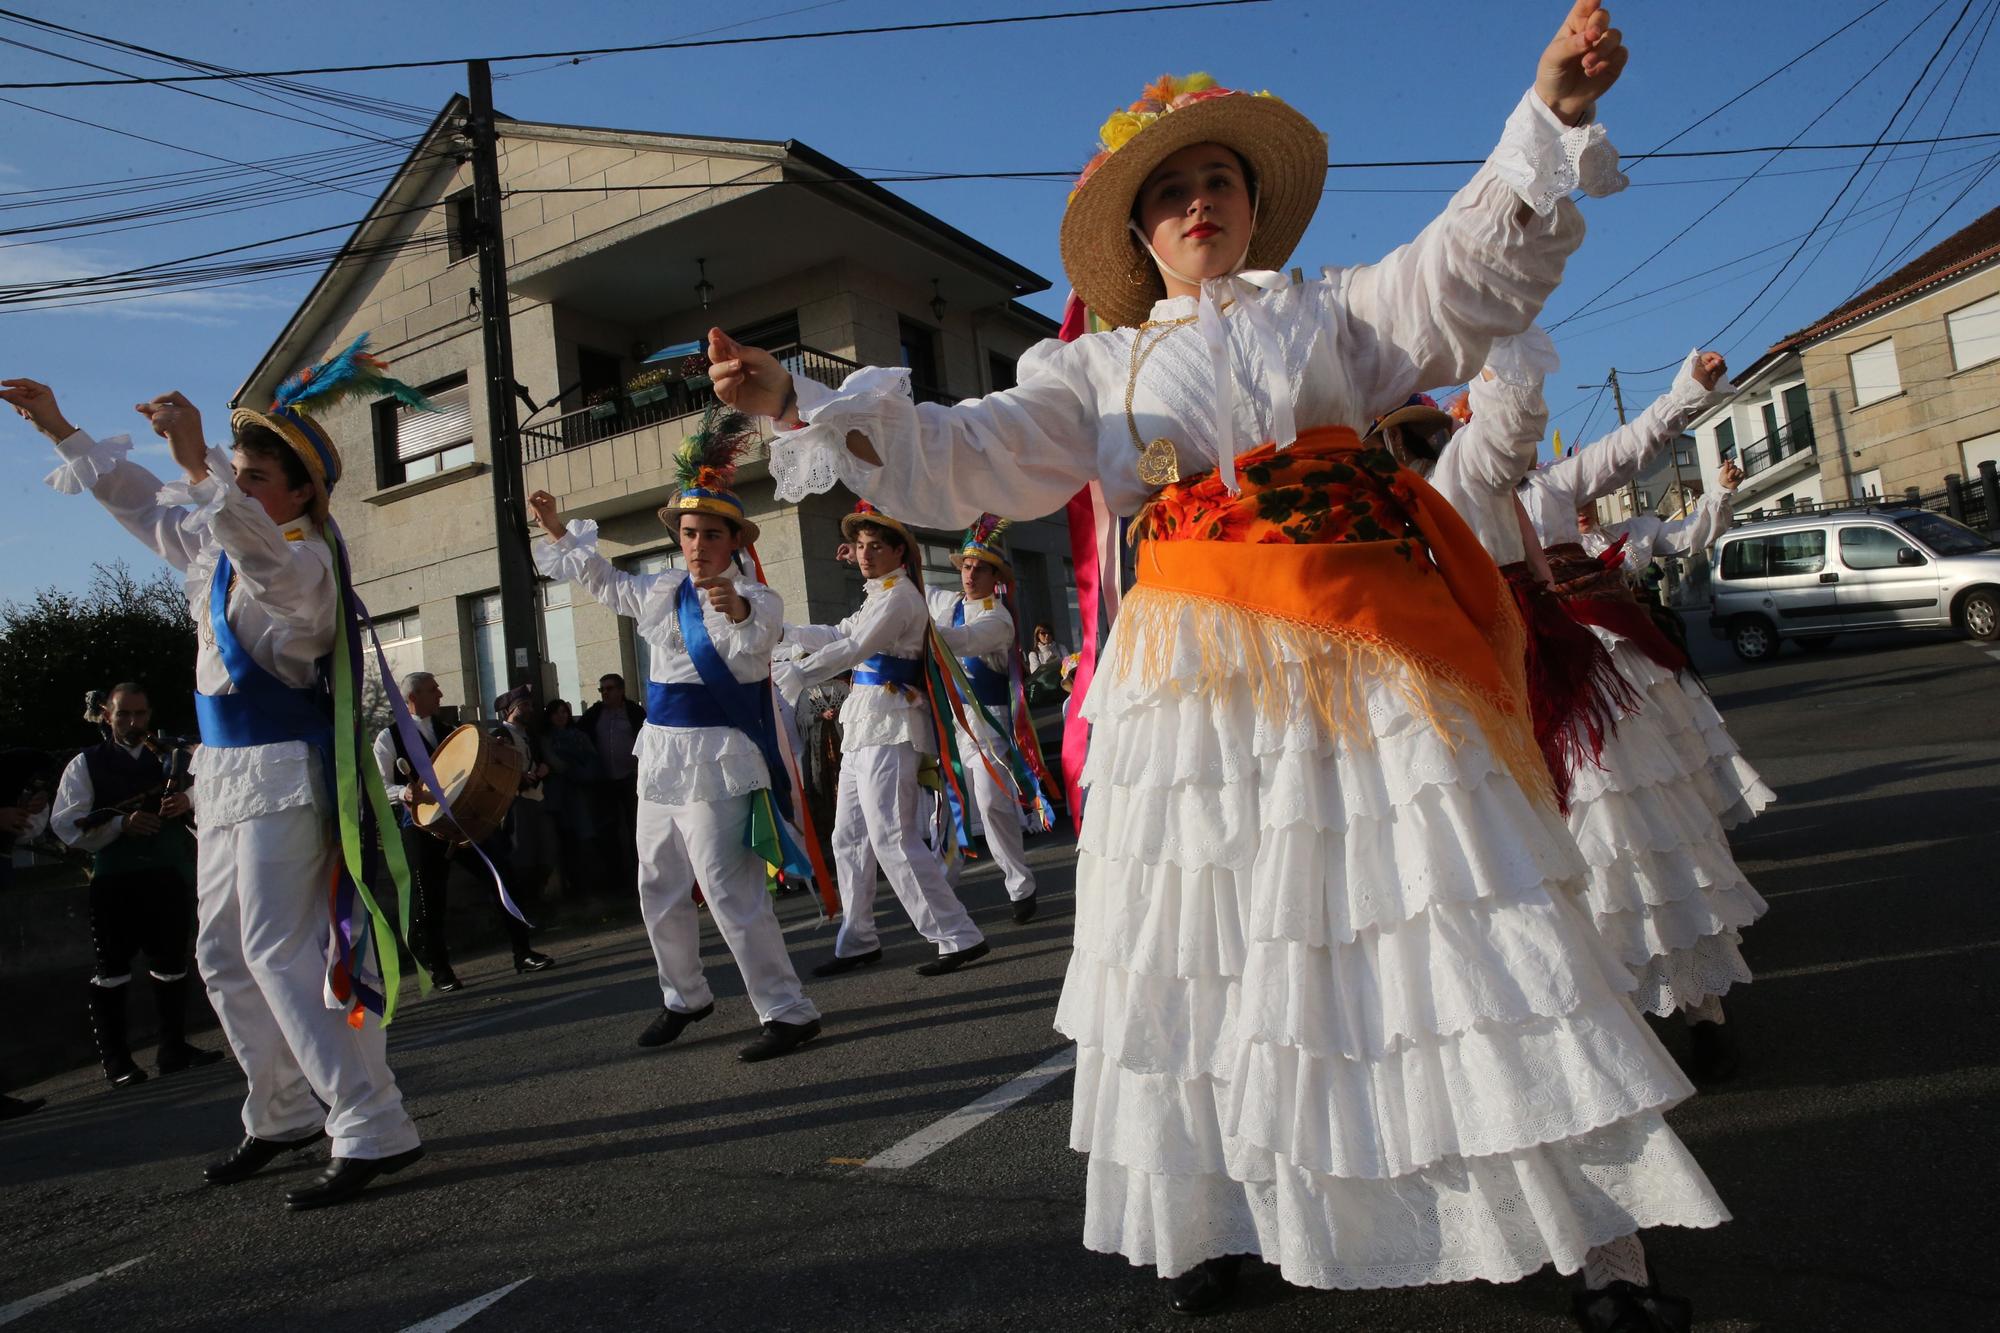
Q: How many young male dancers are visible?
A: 4